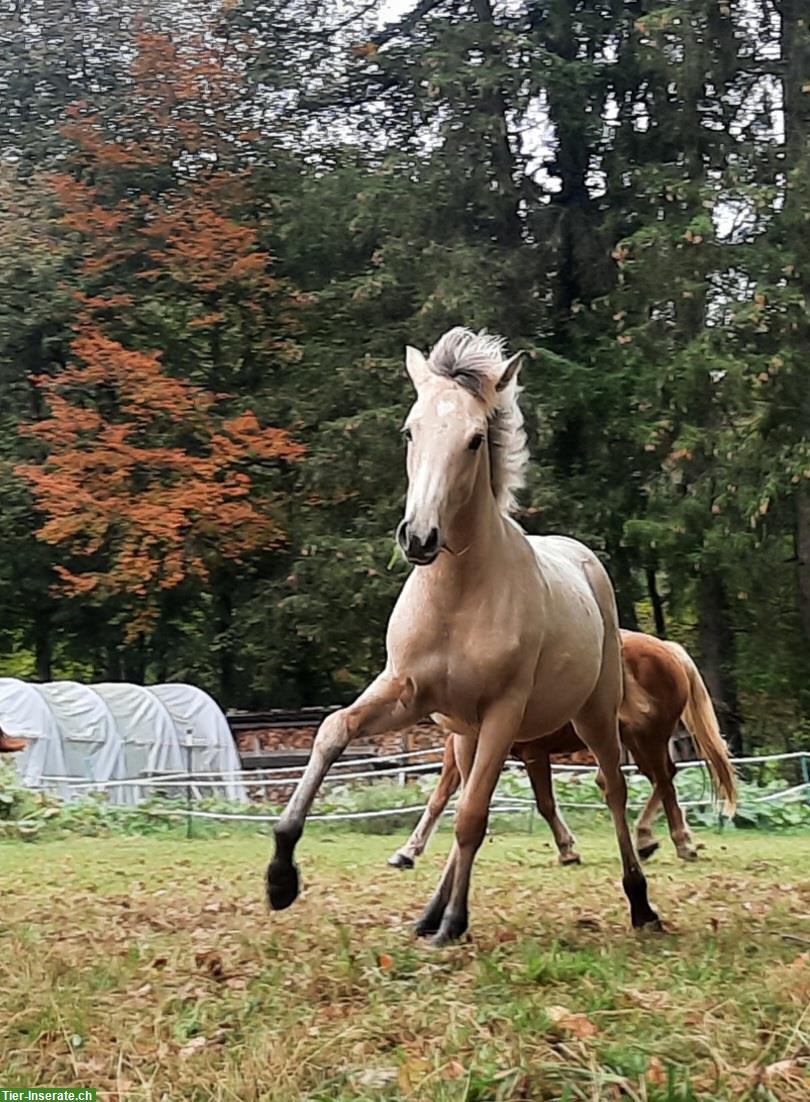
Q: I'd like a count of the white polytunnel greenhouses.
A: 4